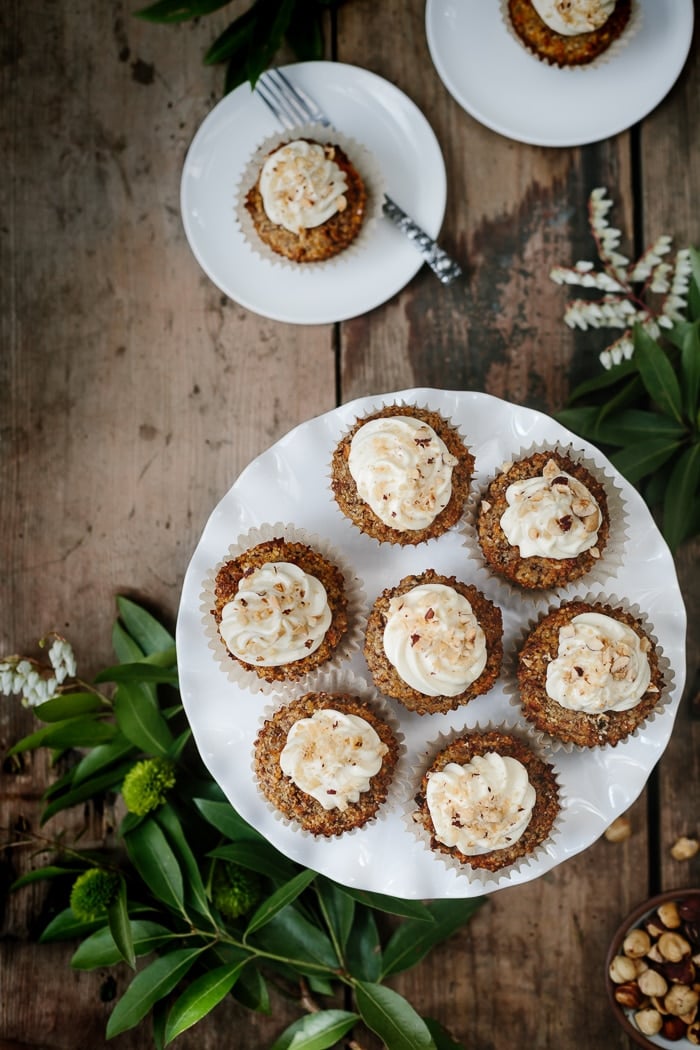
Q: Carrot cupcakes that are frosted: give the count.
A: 9